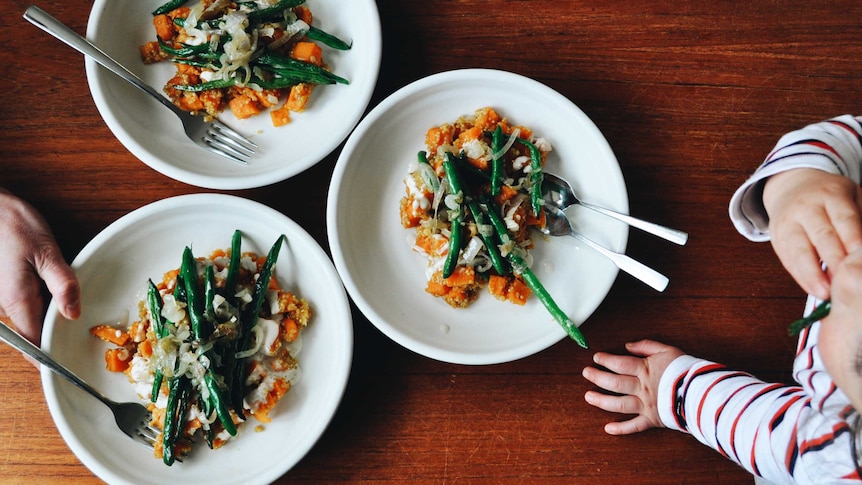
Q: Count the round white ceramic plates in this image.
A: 3